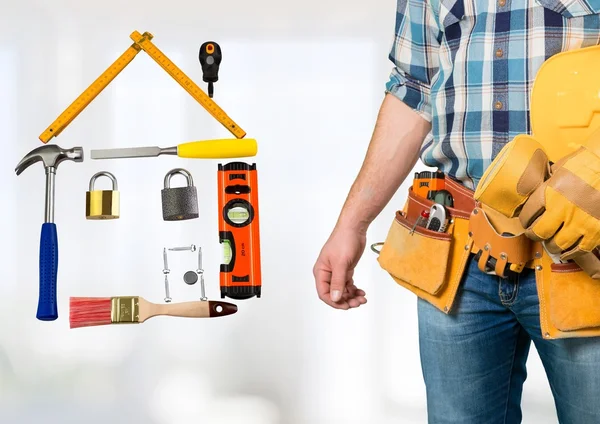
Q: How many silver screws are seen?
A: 5